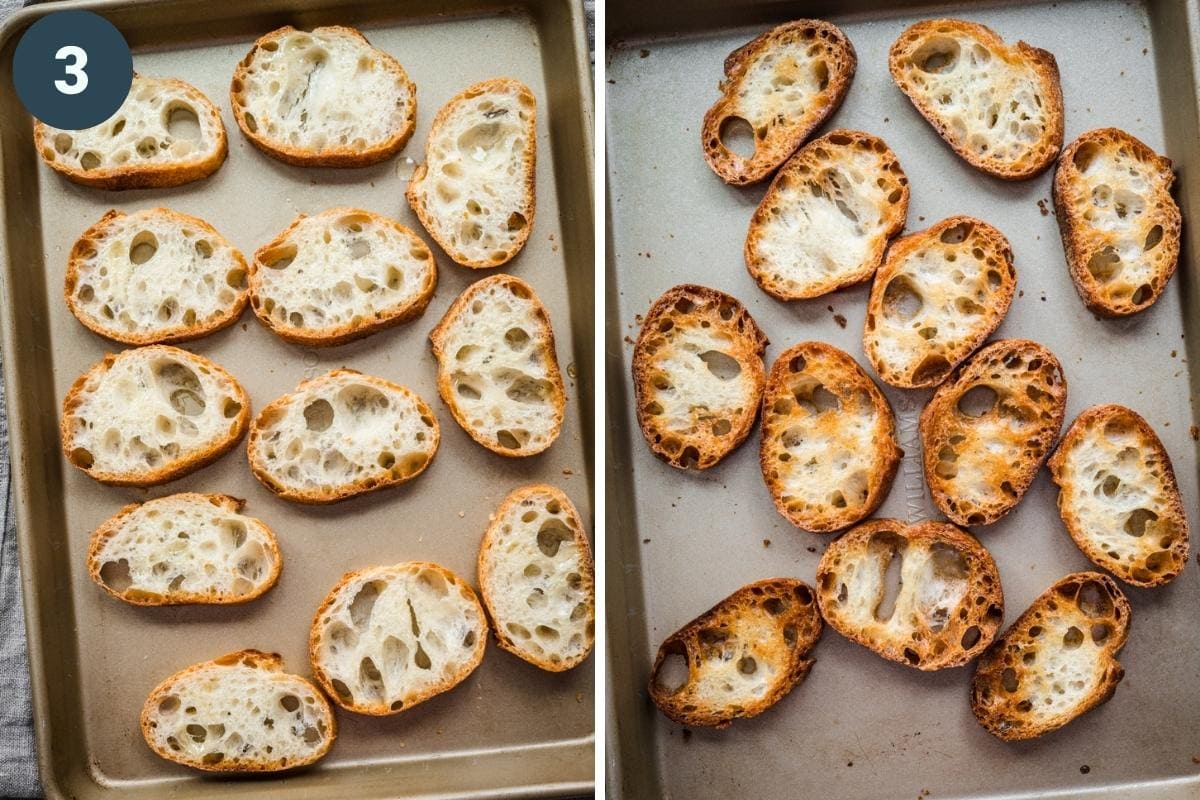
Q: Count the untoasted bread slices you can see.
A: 12